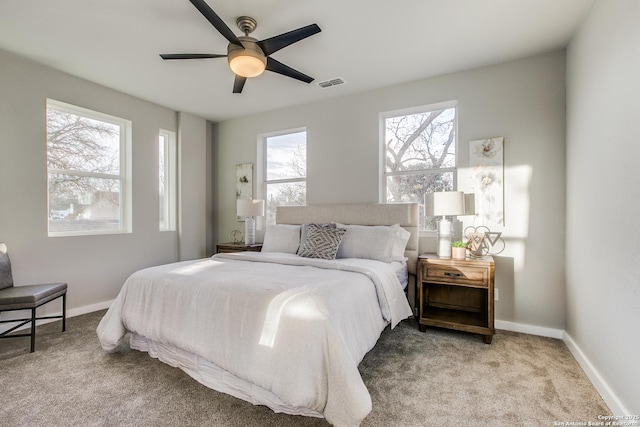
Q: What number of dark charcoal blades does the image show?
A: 5